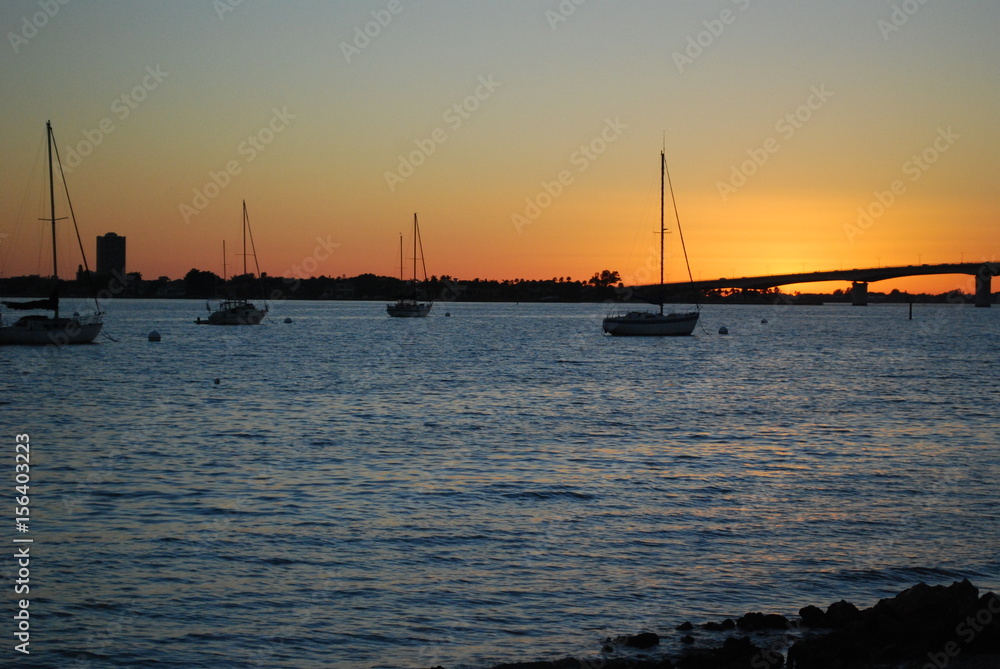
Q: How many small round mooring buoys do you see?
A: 6